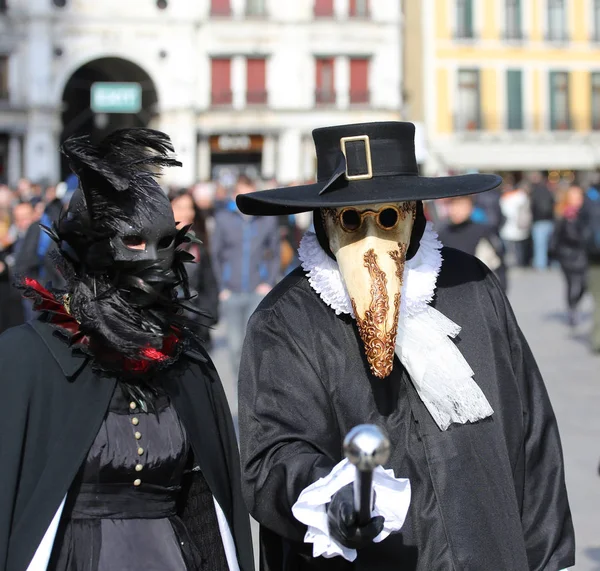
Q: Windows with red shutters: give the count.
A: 7